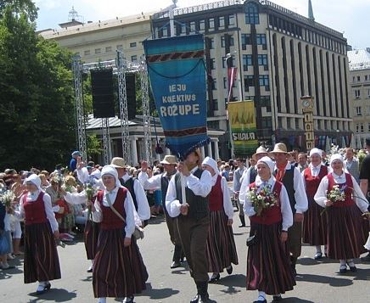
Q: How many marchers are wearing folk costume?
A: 12